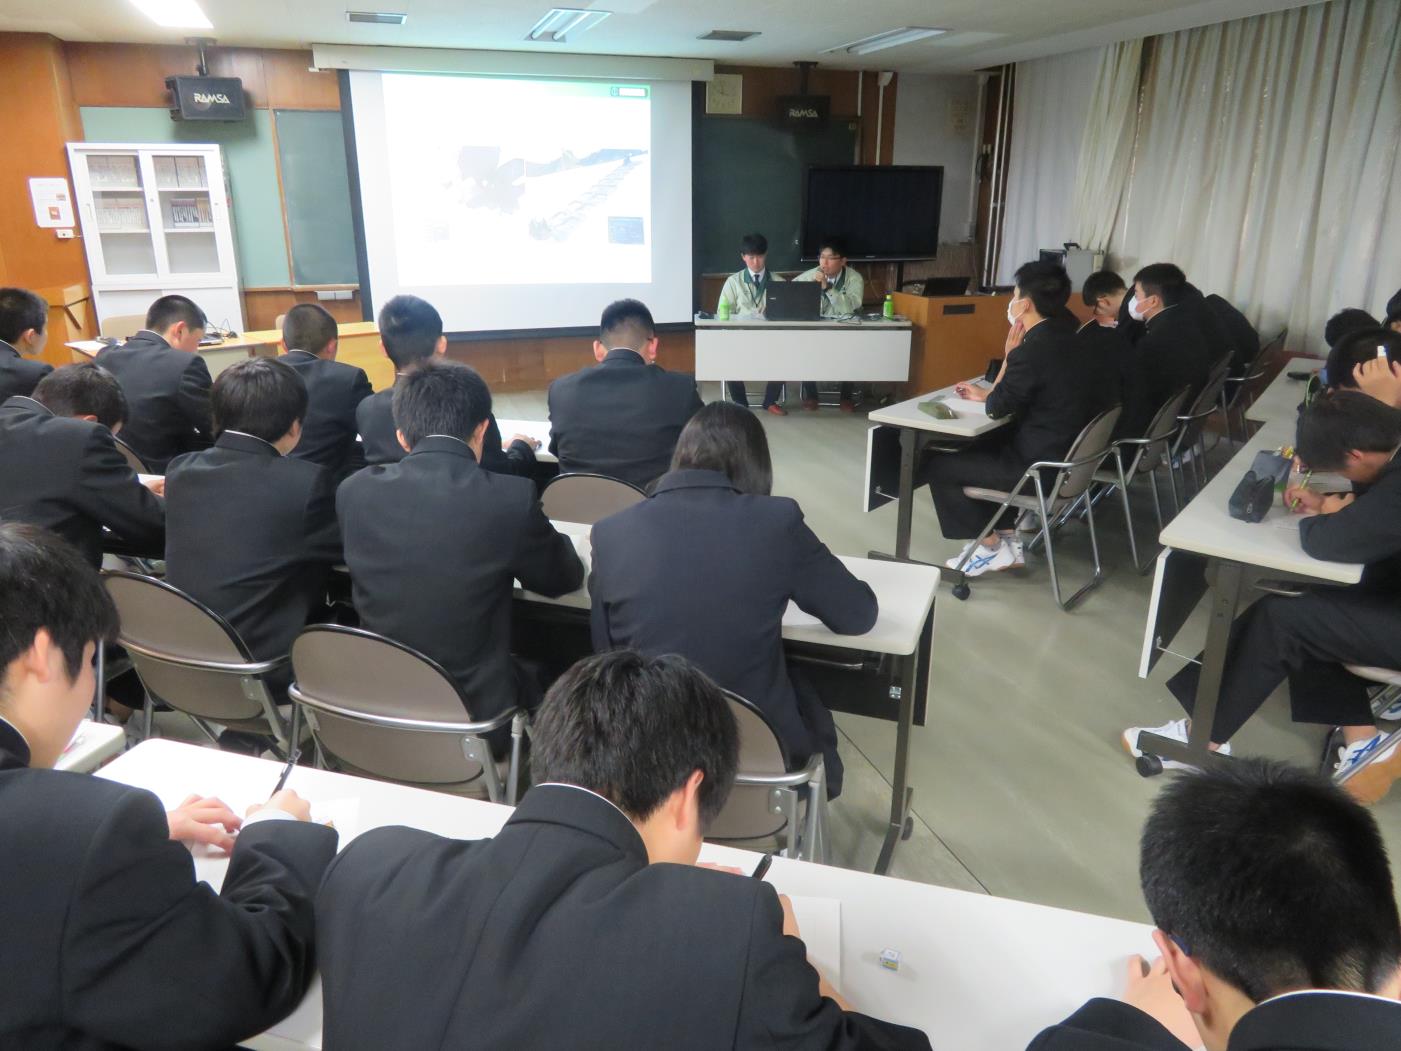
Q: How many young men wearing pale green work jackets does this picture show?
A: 2